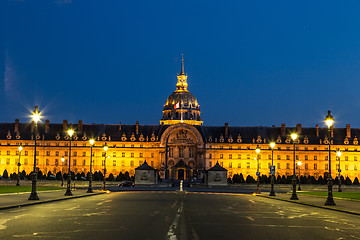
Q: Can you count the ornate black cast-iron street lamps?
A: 12